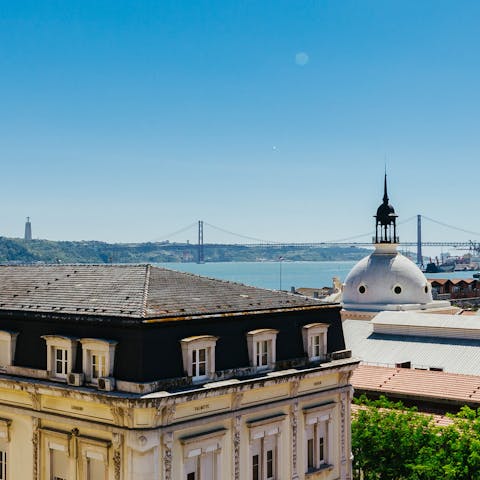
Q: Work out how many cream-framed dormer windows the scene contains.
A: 6